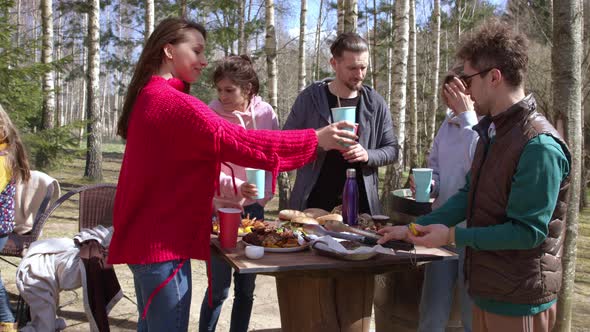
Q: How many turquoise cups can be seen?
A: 3